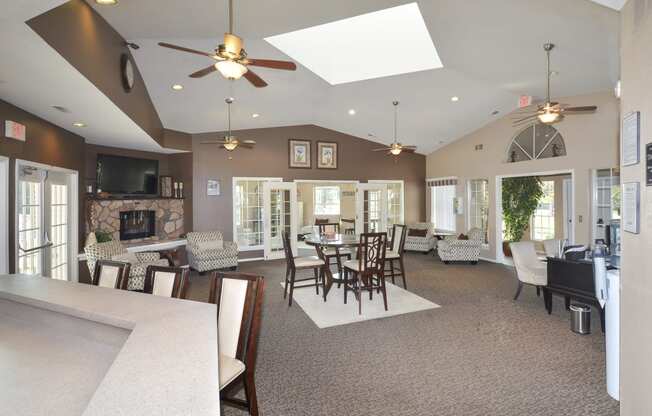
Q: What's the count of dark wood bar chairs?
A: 3